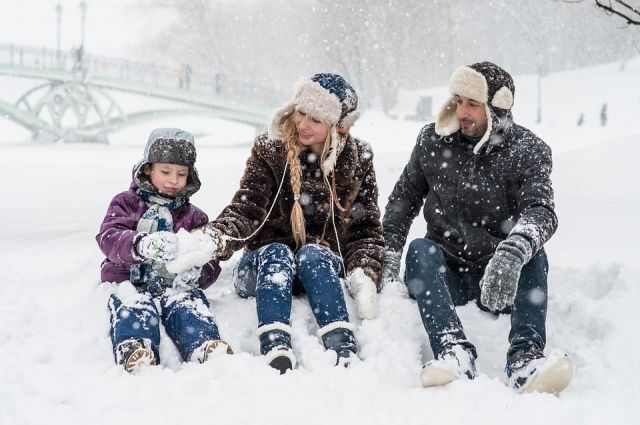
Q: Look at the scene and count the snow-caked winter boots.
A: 6